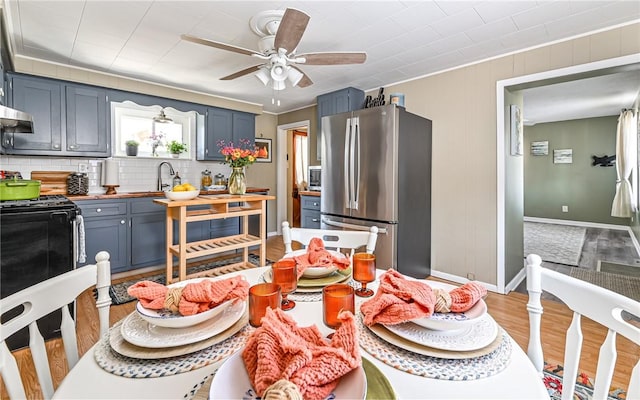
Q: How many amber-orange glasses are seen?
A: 4